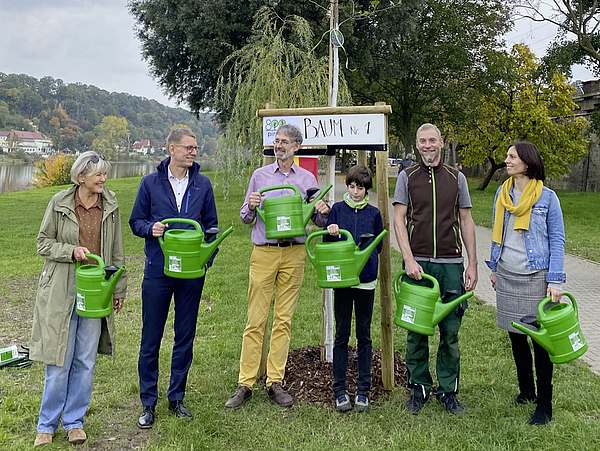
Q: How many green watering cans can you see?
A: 6